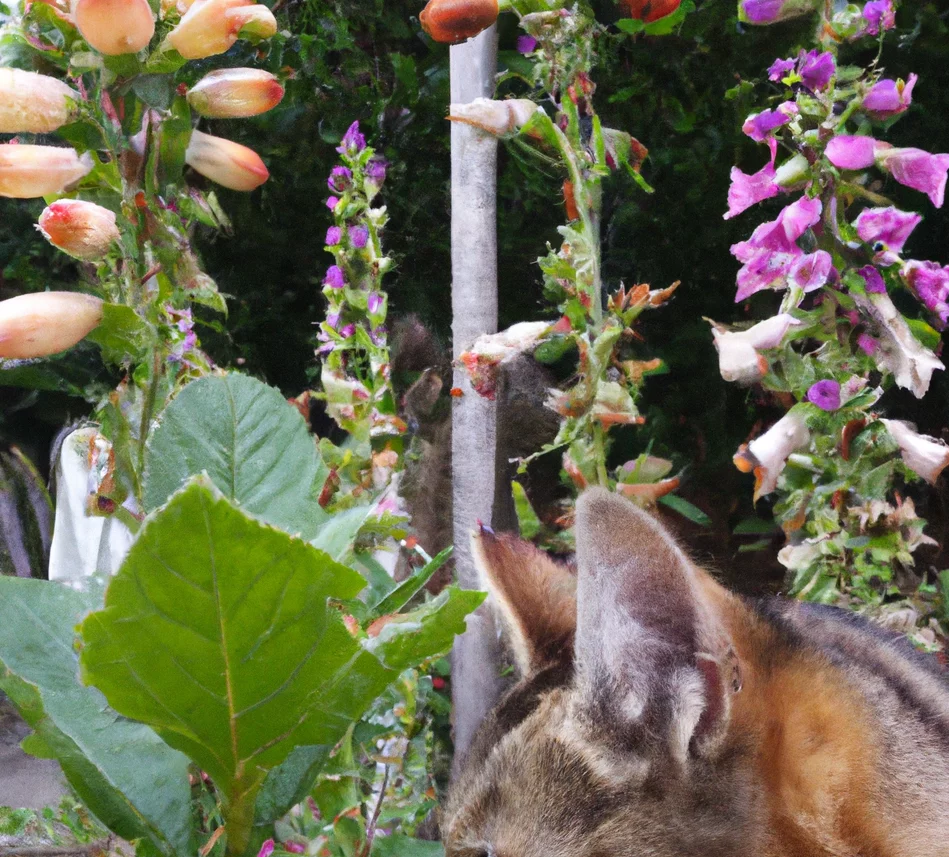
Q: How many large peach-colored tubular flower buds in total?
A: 8